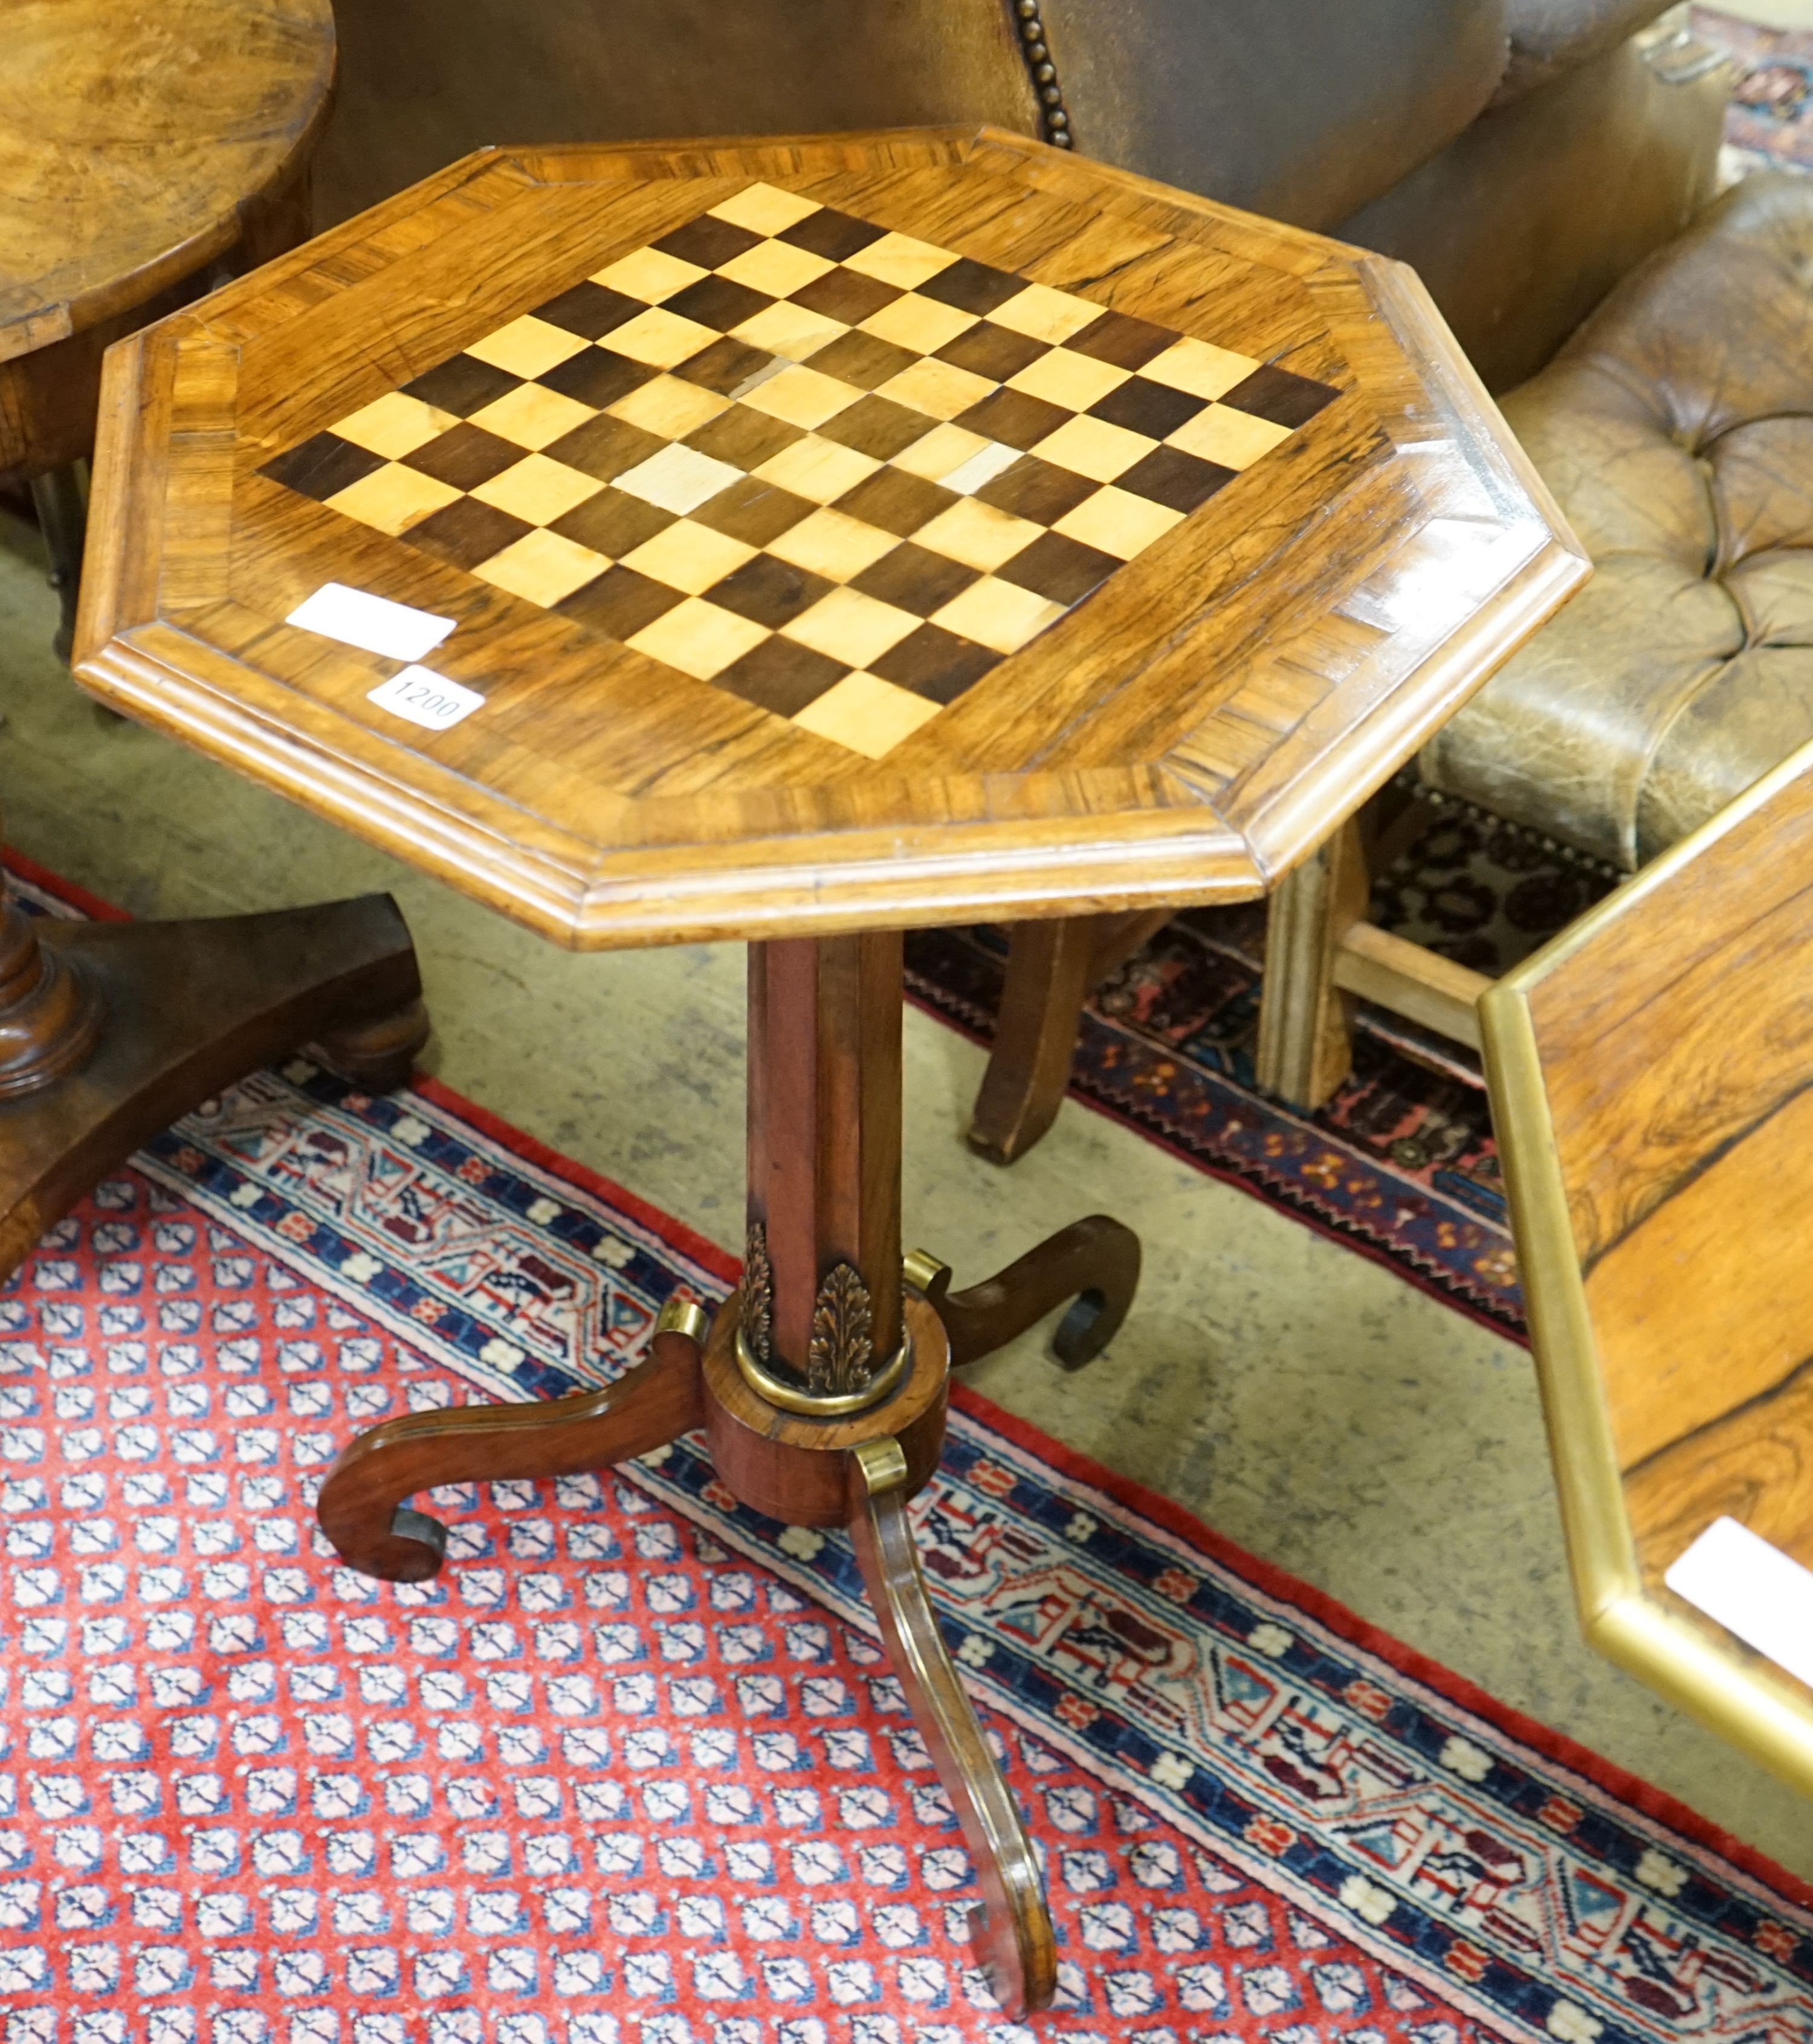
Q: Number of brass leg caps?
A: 3